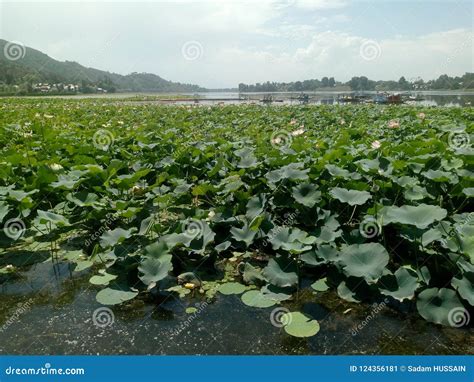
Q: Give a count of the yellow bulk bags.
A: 0